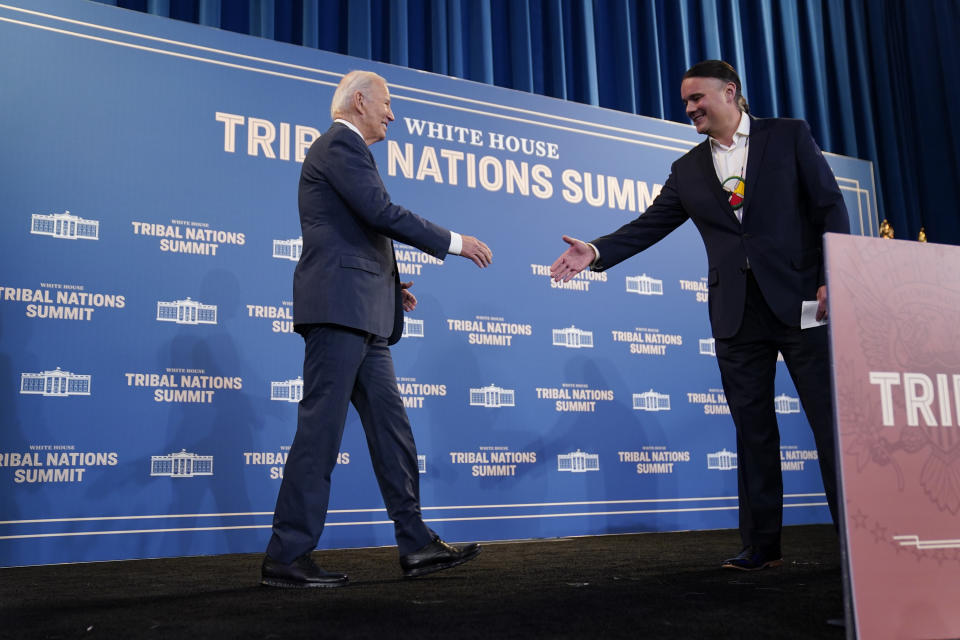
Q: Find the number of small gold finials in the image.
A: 2